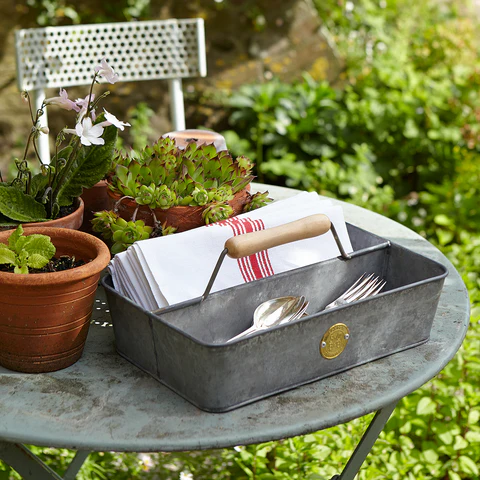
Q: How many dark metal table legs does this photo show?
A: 3